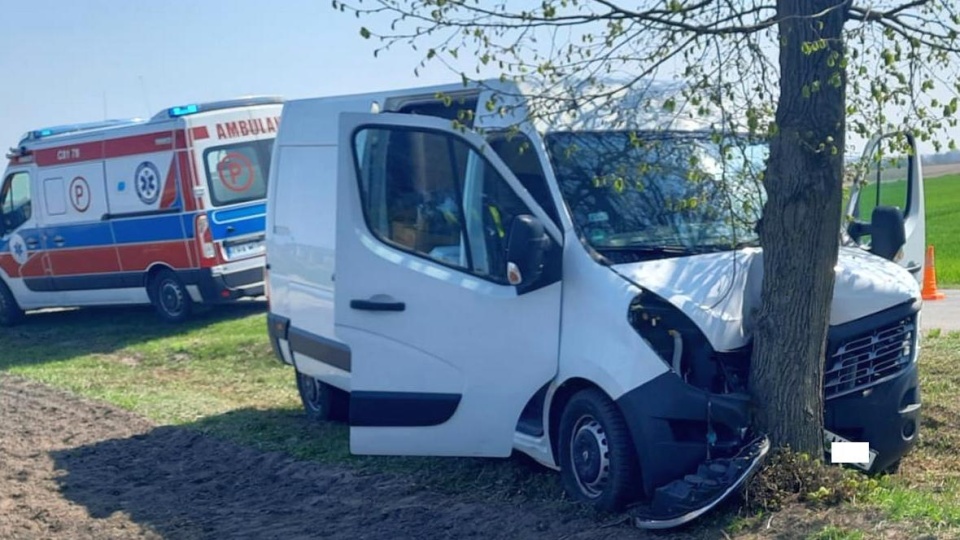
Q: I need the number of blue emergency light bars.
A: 2